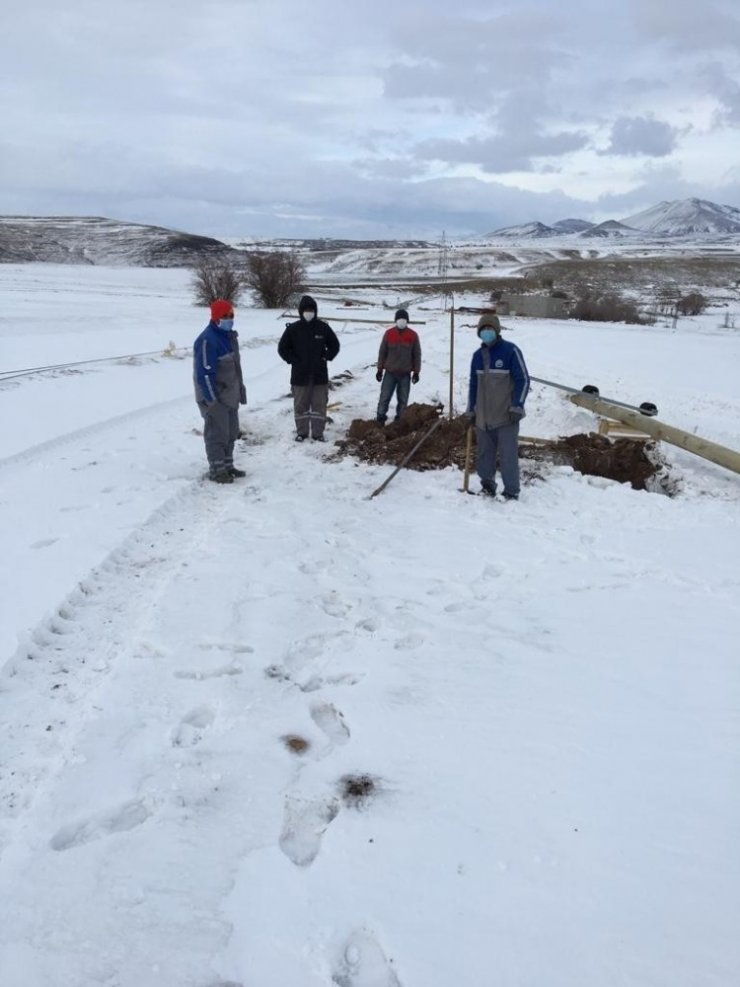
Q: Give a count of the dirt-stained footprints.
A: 2